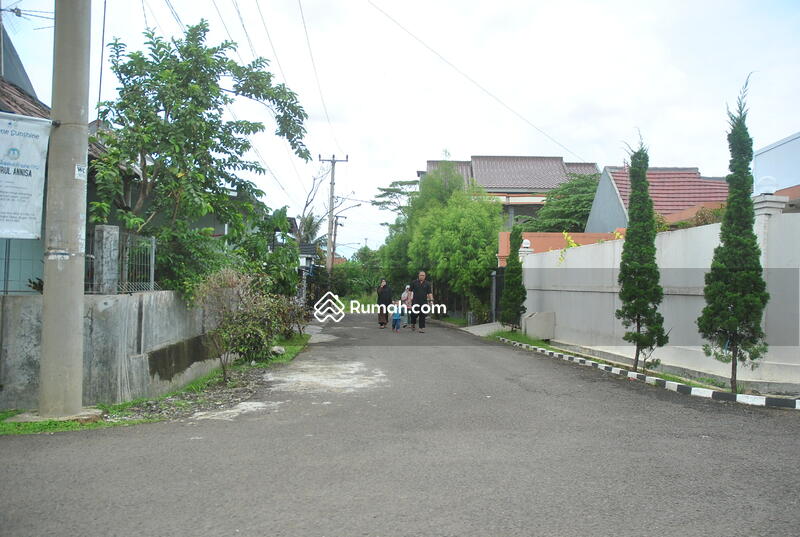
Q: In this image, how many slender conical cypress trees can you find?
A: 3